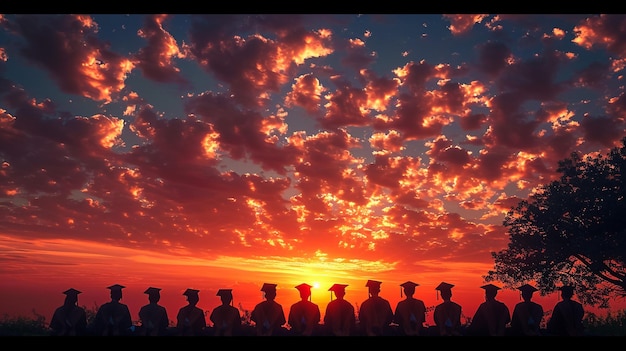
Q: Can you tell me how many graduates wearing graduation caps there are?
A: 14